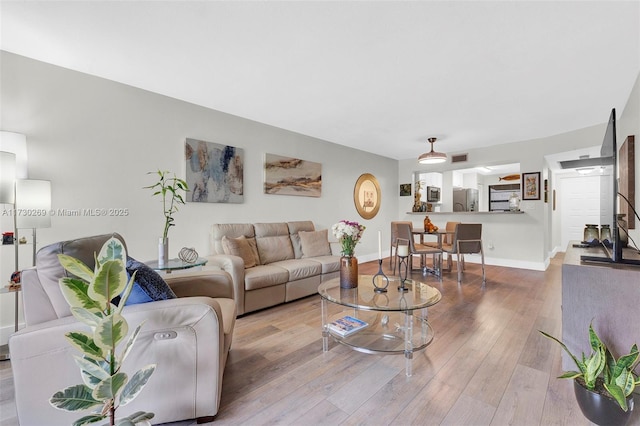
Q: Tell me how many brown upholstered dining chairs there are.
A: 4